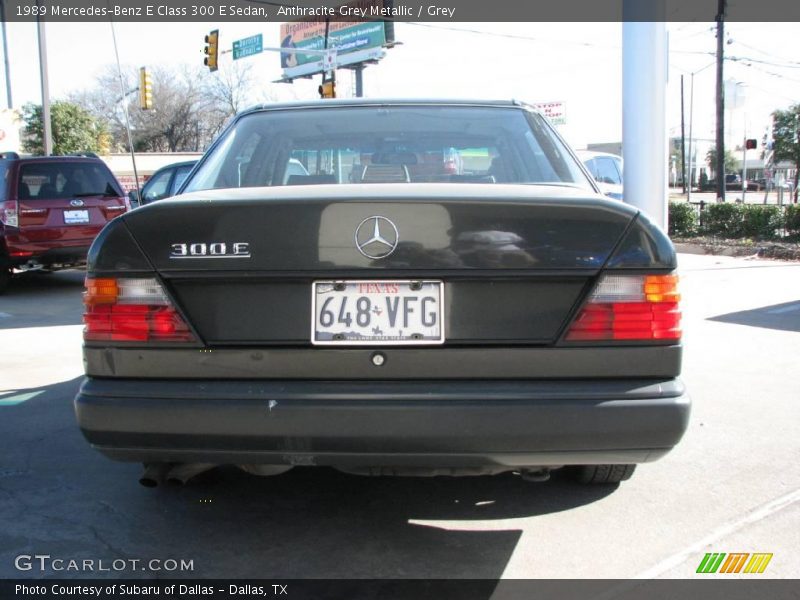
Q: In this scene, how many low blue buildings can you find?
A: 0